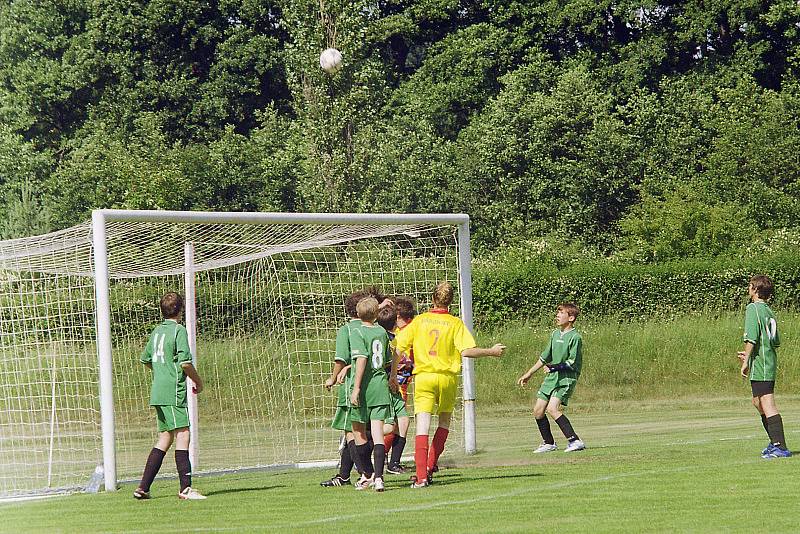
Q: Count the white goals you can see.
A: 1